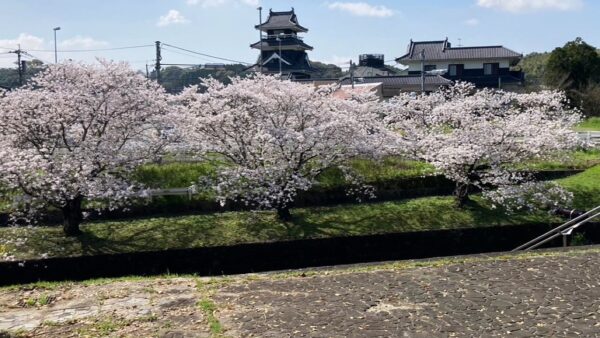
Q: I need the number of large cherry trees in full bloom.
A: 3